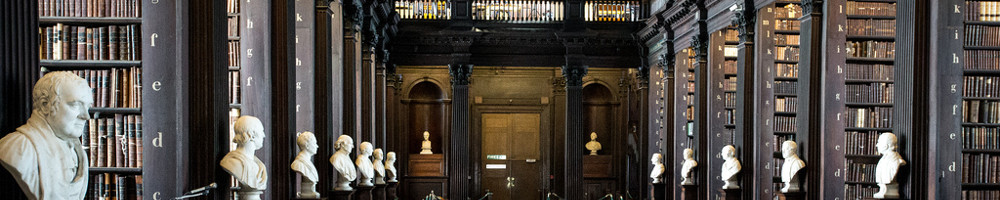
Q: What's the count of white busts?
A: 14